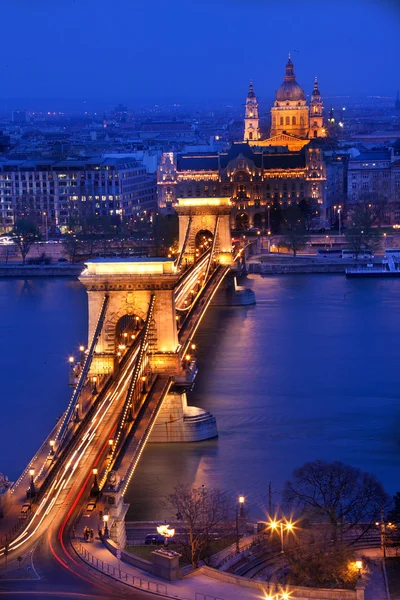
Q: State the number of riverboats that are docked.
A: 1